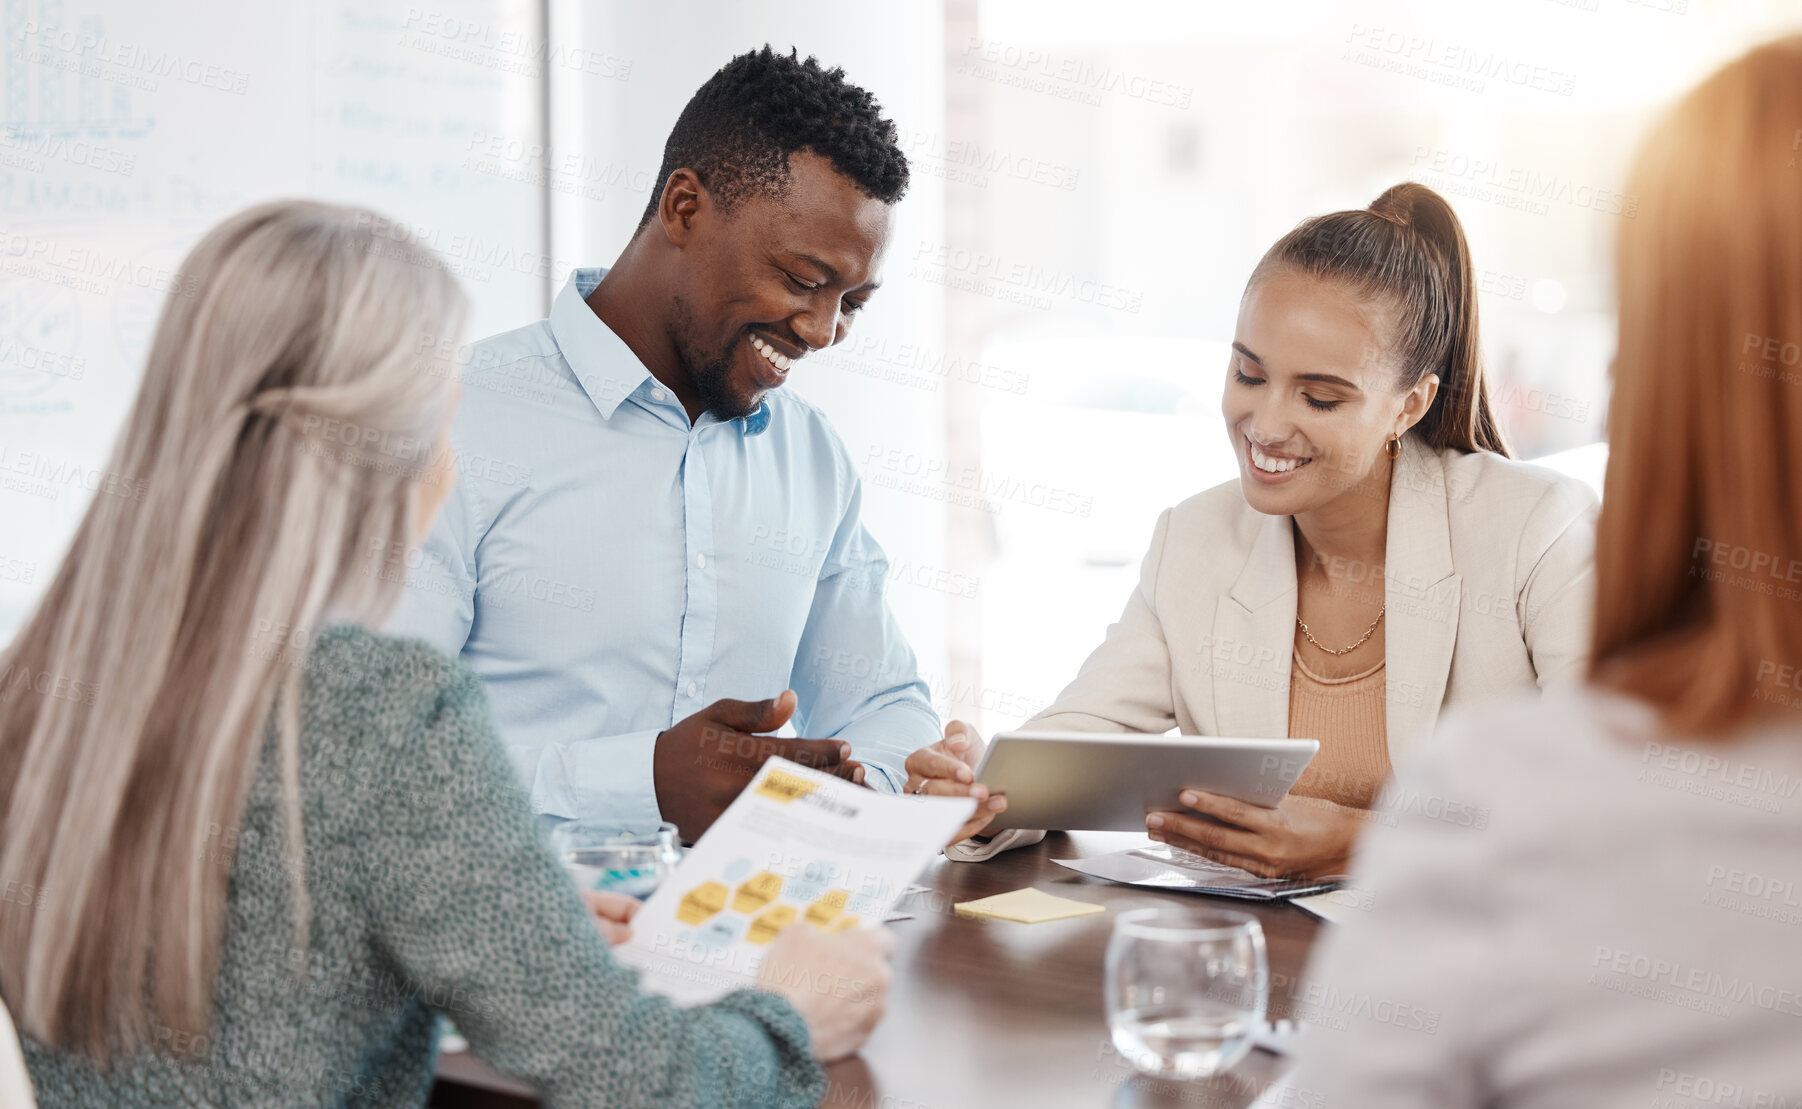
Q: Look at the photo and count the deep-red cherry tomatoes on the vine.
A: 0